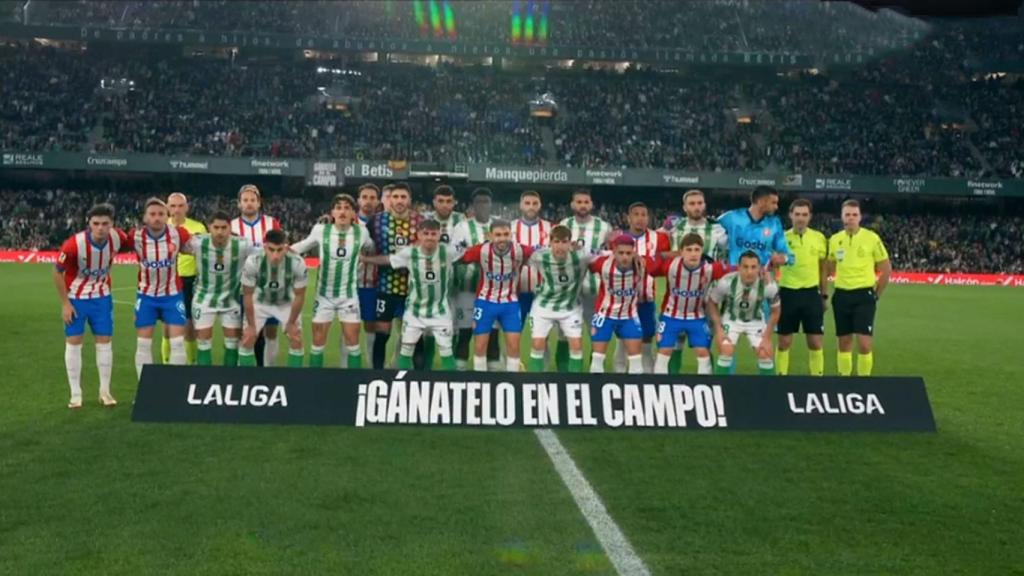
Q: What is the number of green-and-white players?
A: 10